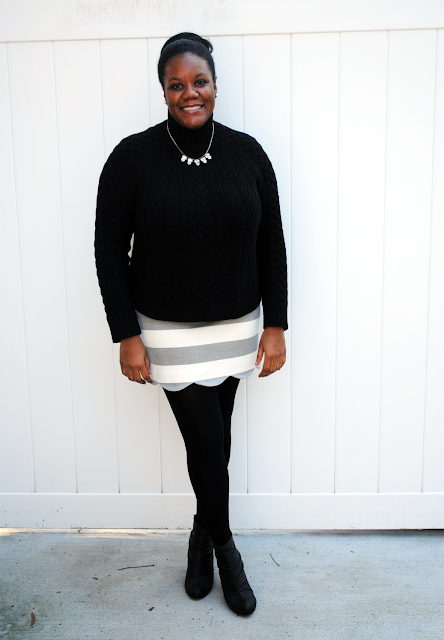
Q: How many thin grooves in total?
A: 9